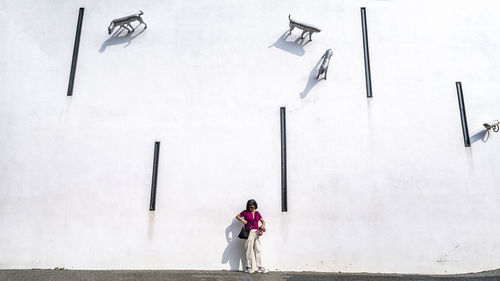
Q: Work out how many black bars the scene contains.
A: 5